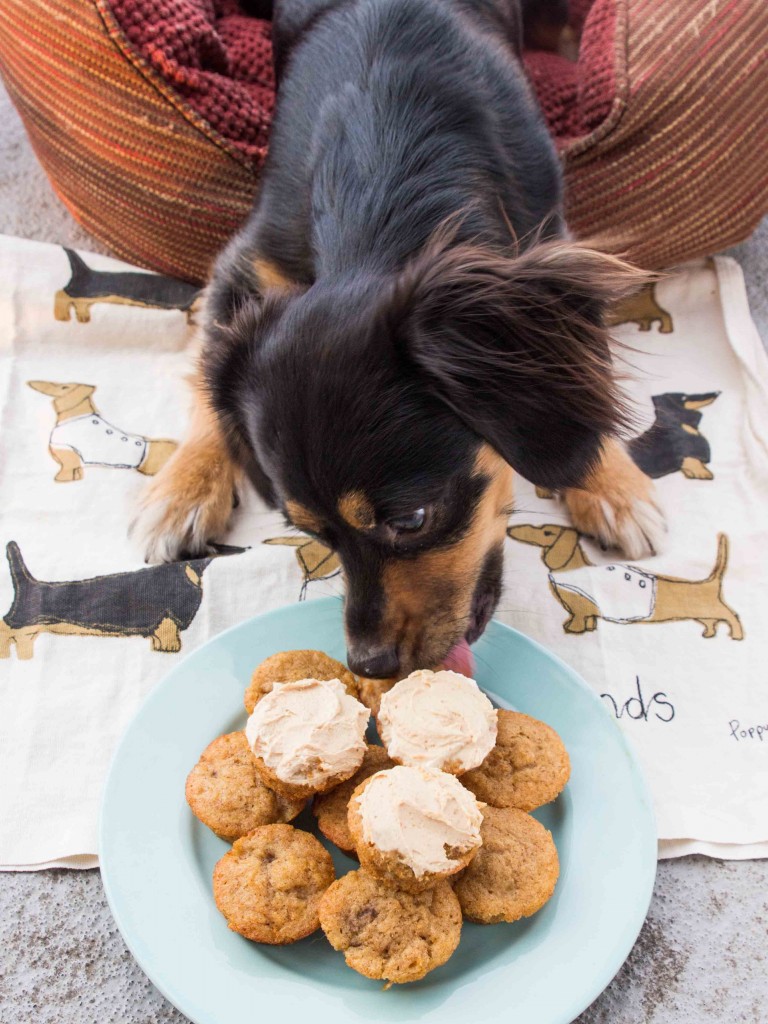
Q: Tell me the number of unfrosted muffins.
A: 8